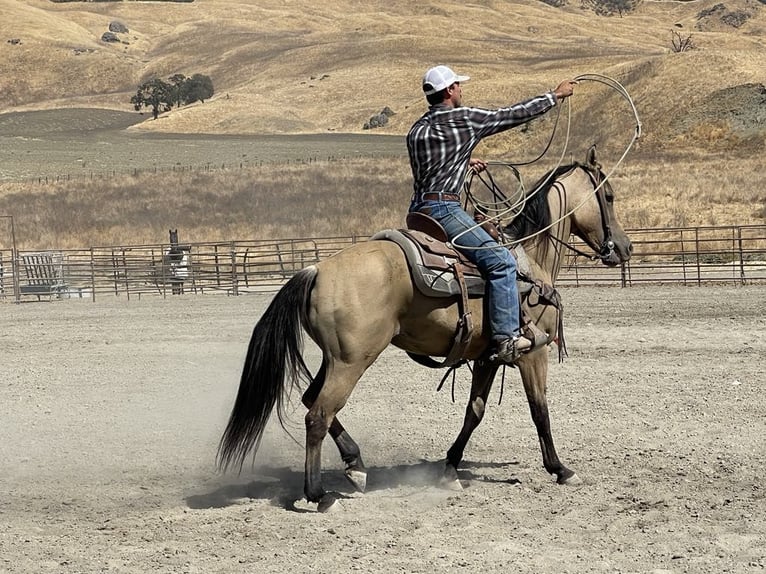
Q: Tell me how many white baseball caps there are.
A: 1